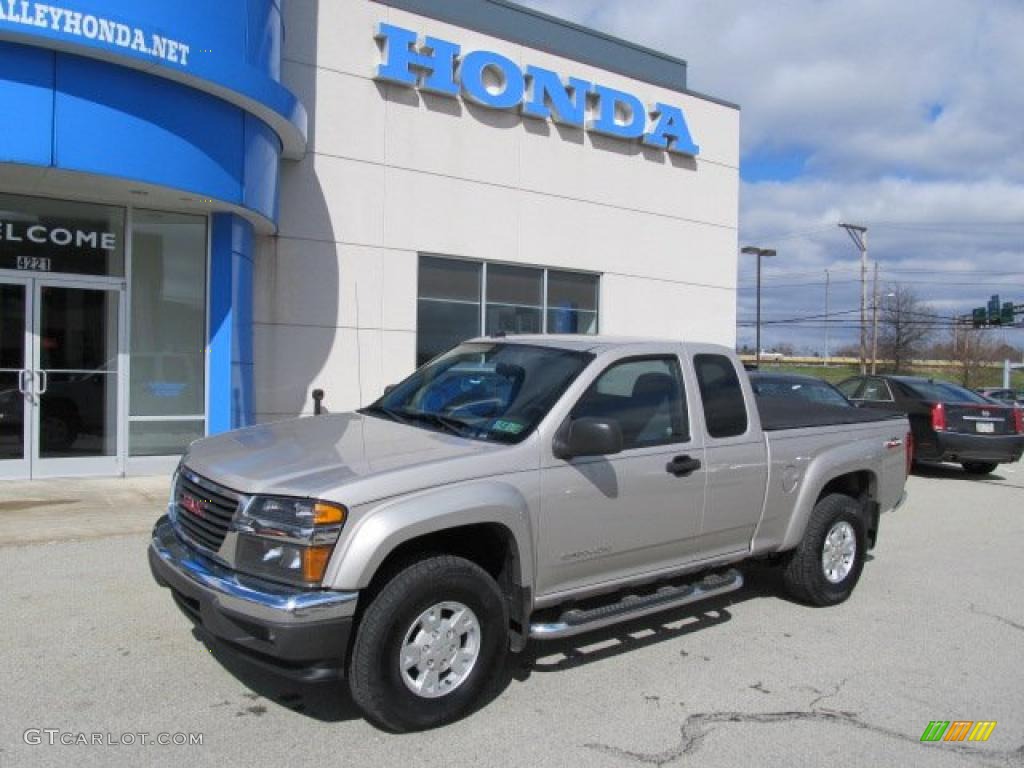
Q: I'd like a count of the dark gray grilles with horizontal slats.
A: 1